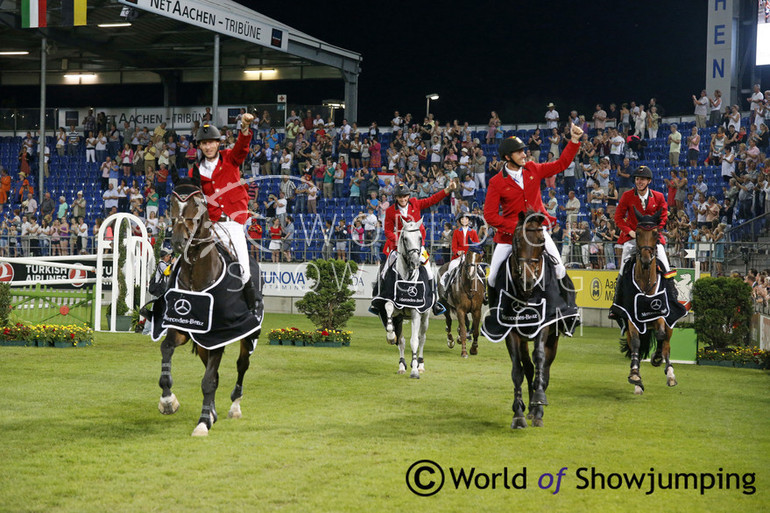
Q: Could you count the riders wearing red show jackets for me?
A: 5